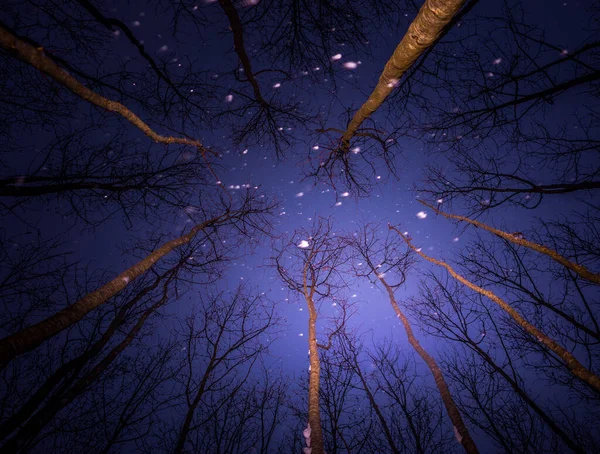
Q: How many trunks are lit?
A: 7